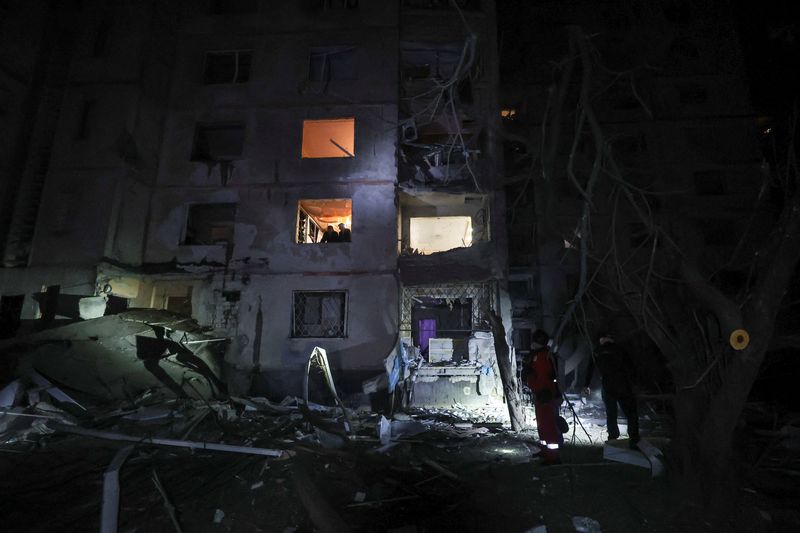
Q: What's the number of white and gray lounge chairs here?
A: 0